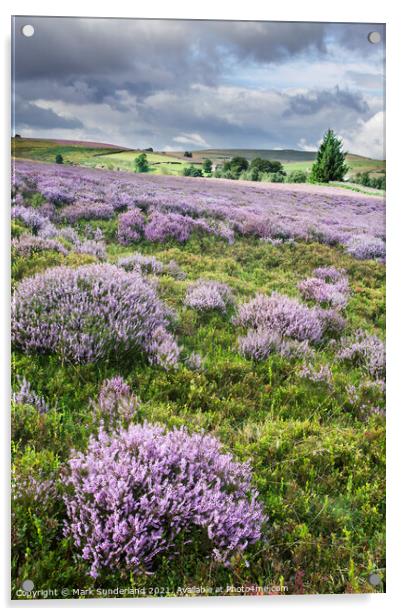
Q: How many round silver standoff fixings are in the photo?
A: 4